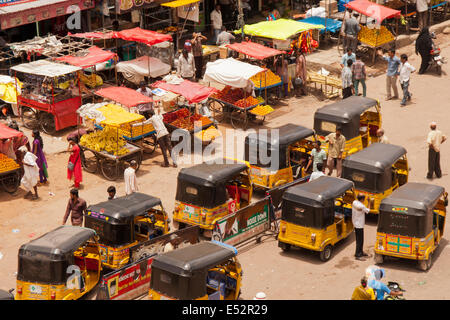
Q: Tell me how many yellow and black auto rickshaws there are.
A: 9